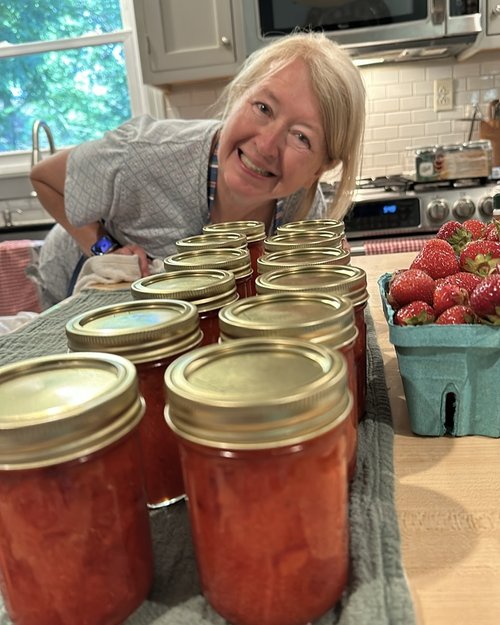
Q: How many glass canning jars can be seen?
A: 12